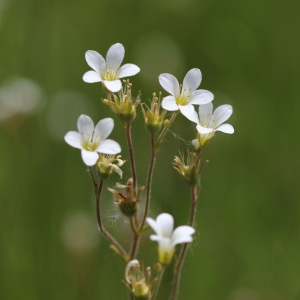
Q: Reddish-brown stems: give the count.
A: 4